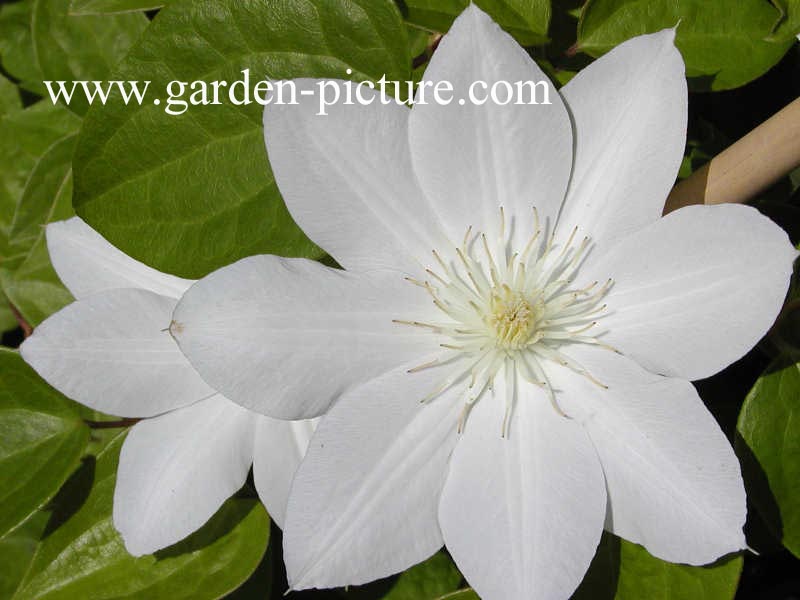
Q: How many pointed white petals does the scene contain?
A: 12